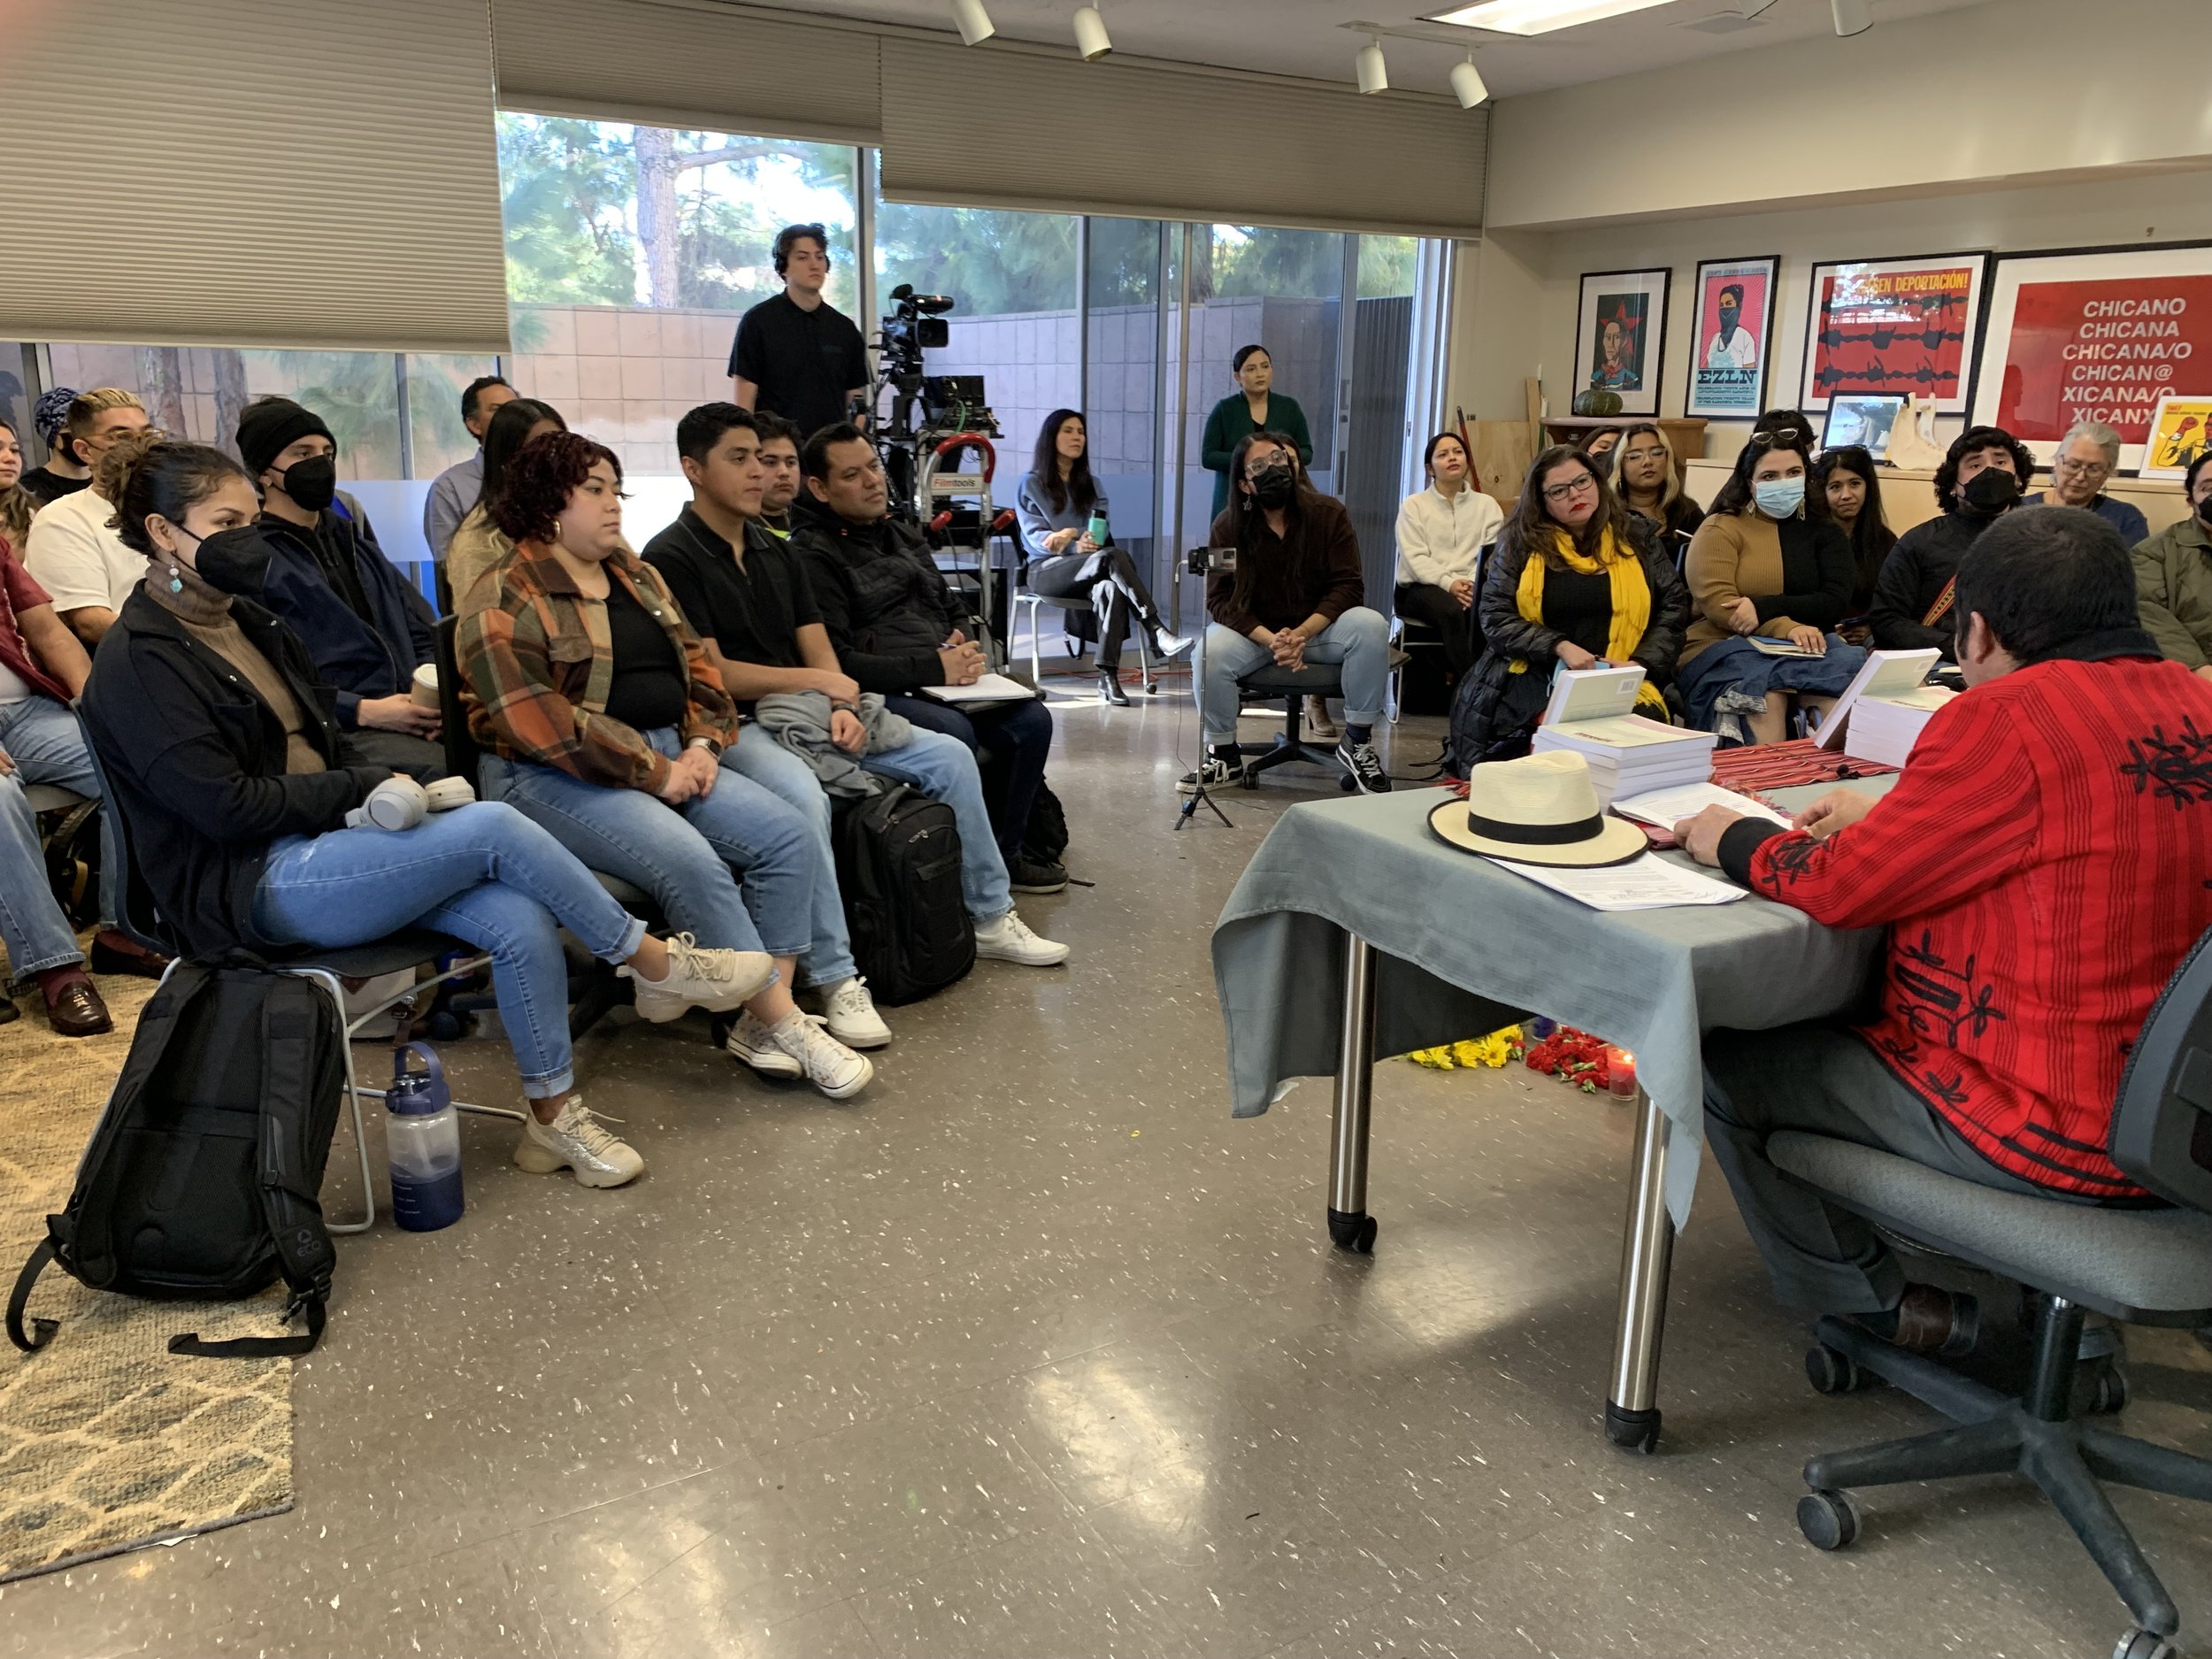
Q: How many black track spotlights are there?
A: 0